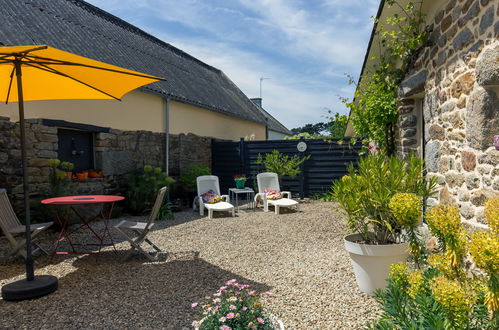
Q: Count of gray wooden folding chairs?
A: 2